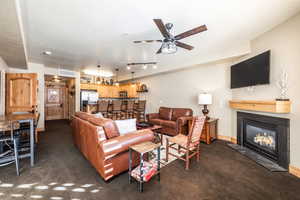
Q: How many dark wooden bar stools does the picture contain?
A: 4